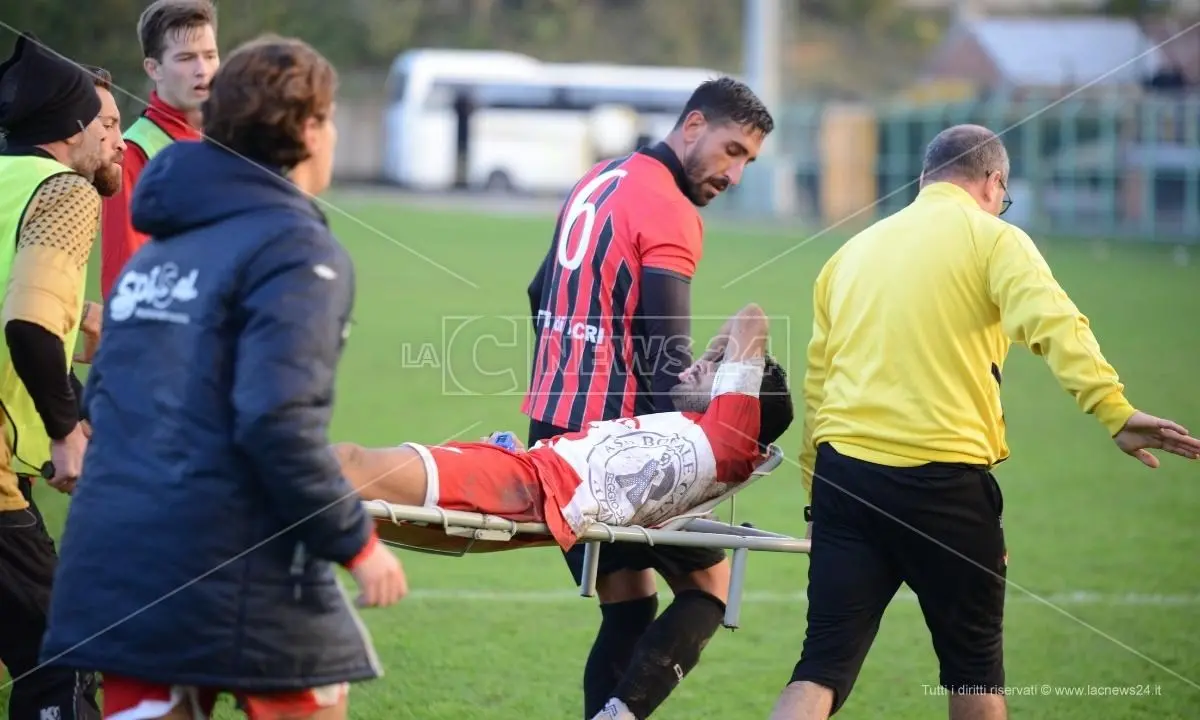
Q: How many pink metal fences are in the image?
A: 0